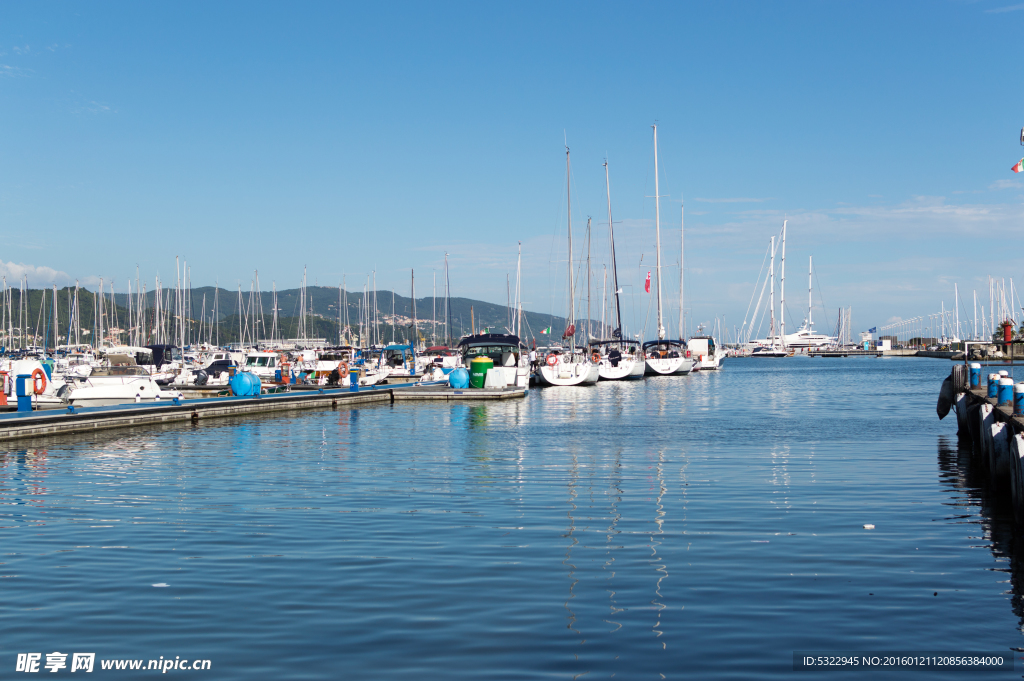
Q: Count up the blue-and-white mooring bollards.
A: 5